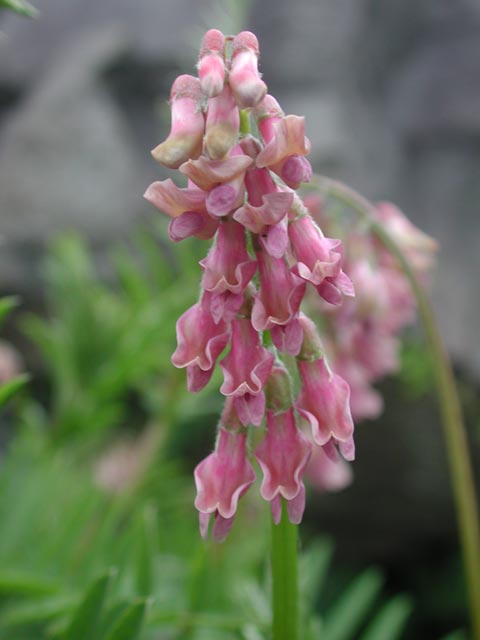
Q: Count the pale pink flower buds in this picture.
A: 4